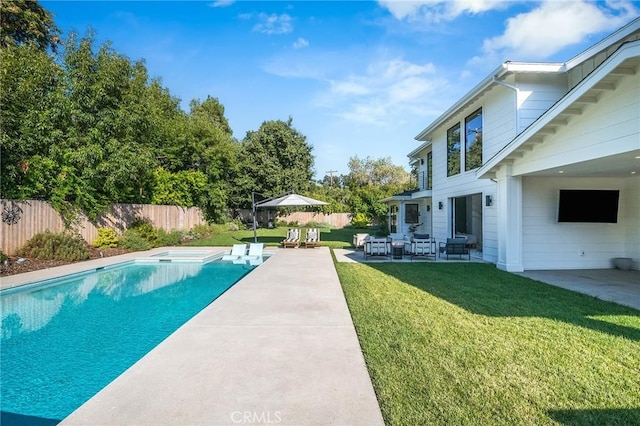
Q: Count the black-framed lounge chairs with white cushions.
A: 2